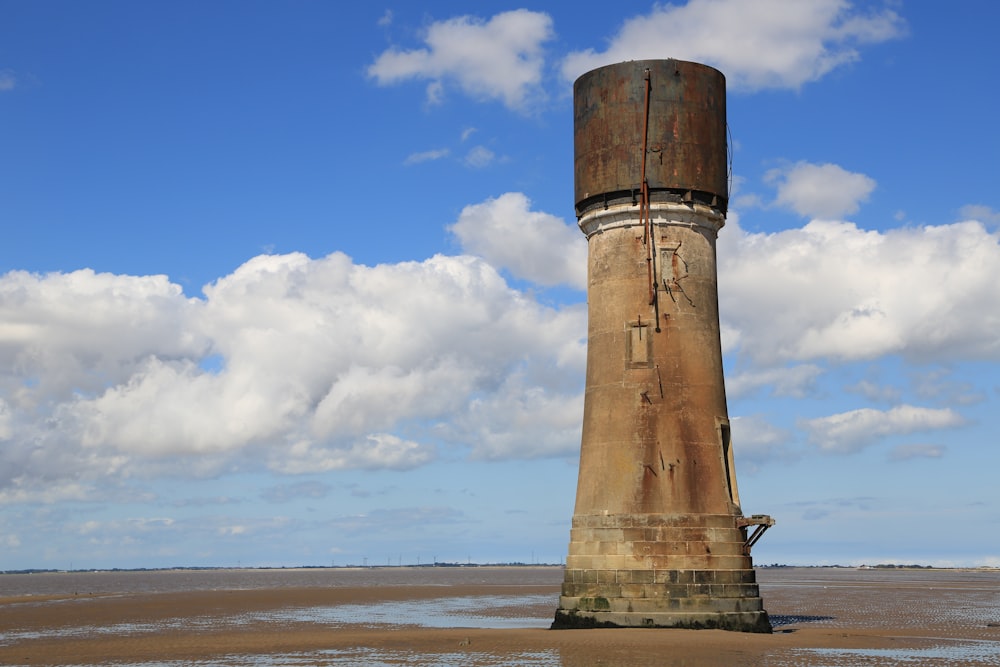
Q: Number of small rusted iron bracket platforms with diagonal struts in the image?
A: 1